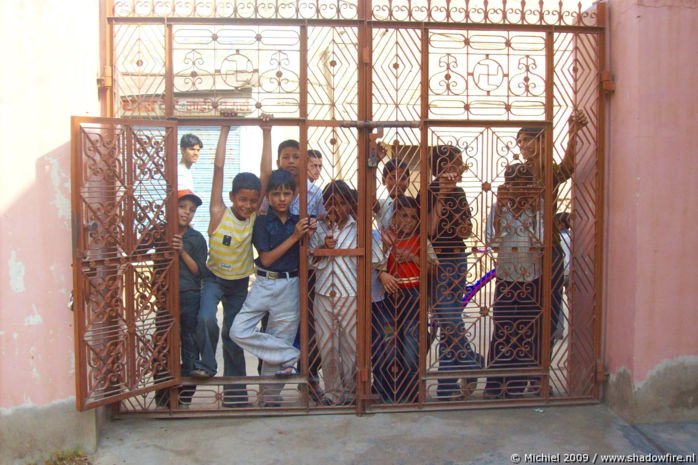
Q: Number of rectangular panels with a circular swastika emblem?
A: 2